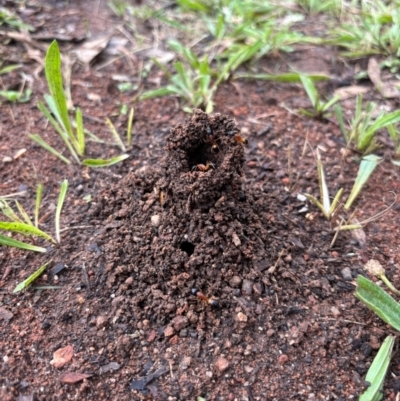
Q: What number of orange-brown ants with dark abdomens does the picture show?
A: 4